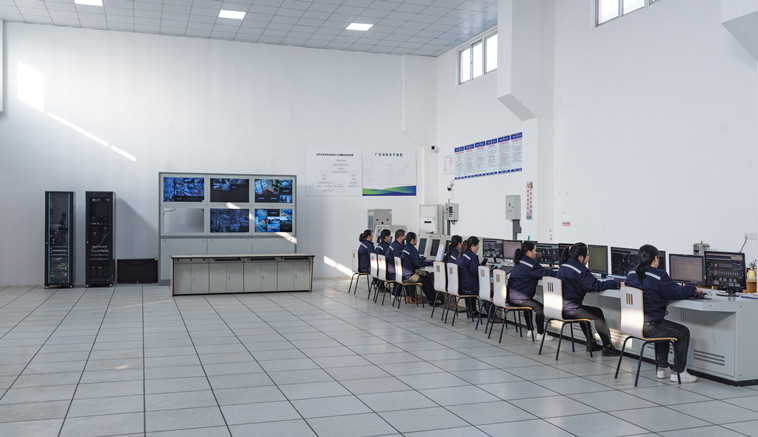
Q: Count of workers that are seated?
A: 9